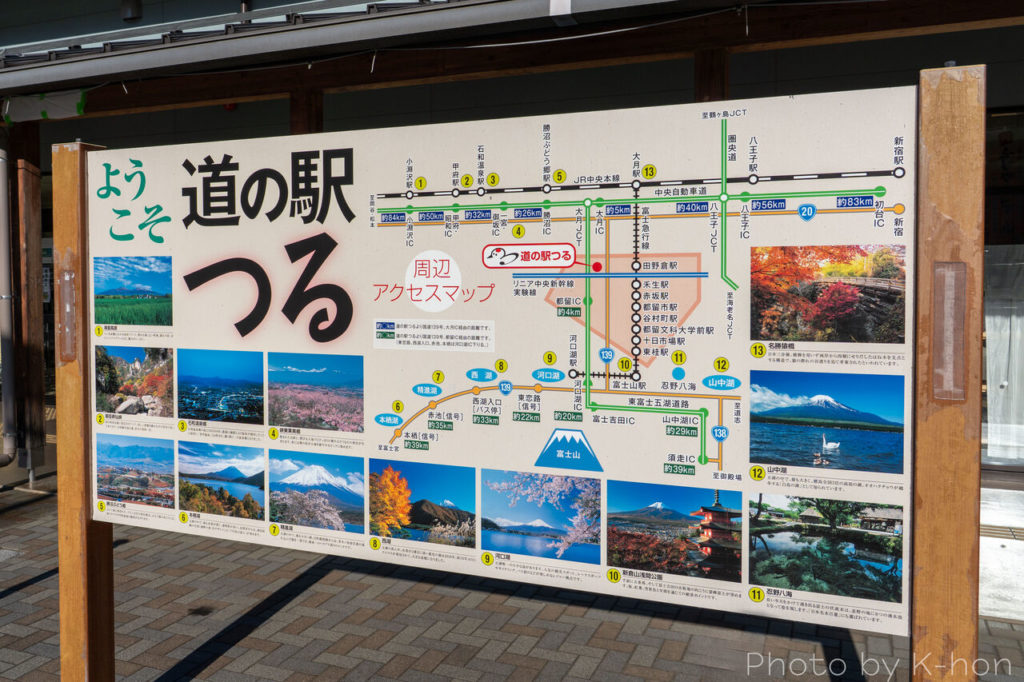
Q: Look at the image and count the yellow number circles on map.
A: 13